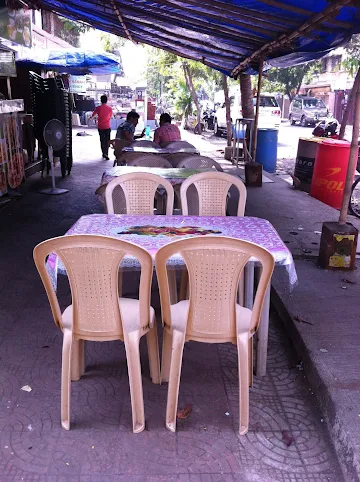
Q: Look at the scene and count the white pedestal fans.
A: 1